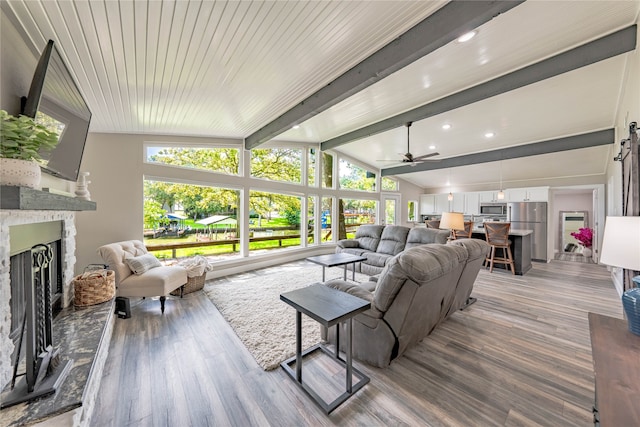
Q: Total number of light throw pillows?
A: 1